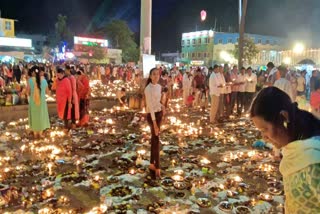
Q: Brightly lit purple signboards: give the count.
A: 0